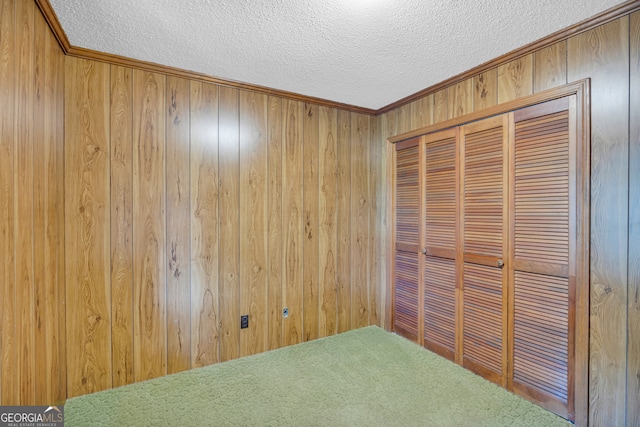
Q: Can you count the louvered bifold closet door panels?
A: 4